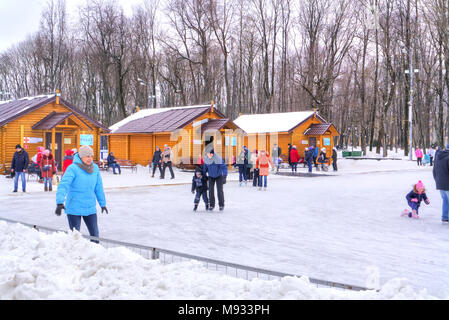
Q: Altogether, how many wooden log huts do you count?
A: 3